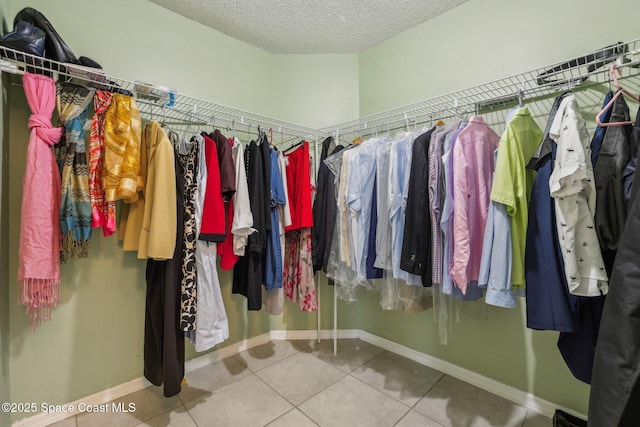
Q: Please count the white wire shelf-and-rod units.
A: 2